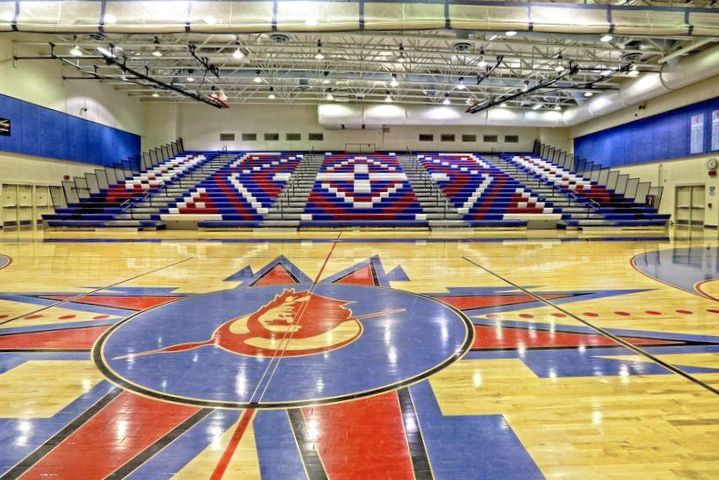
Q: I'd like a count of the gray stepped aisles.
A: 4